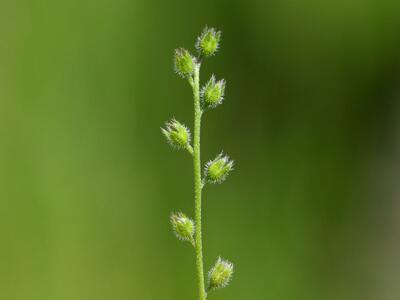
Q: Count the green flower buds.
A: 7